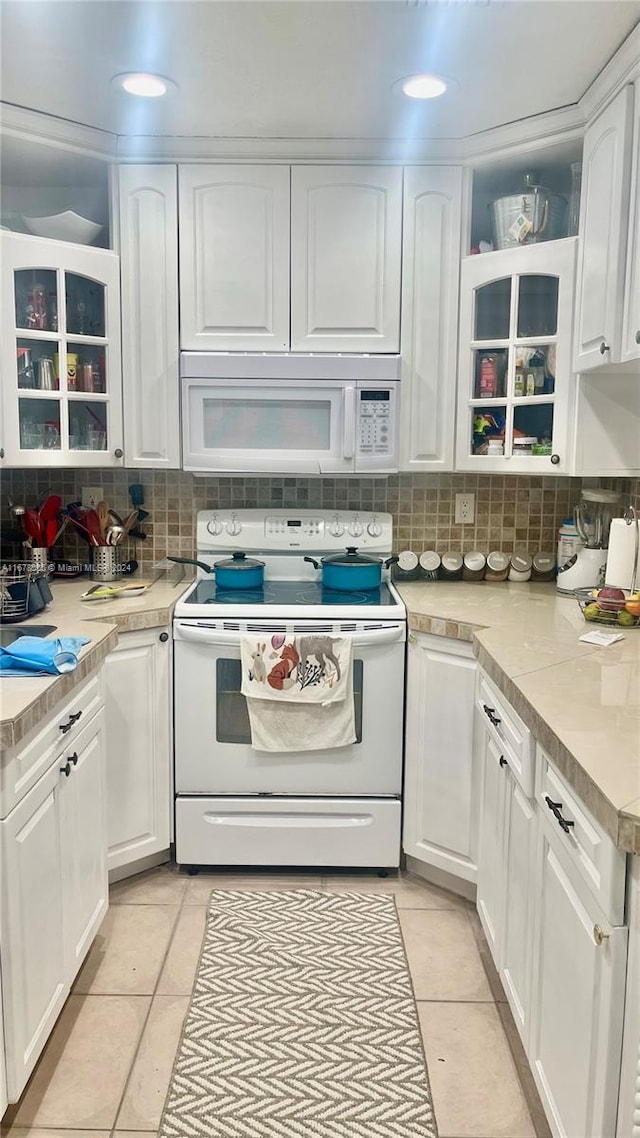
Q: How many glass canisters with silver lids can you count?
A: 7